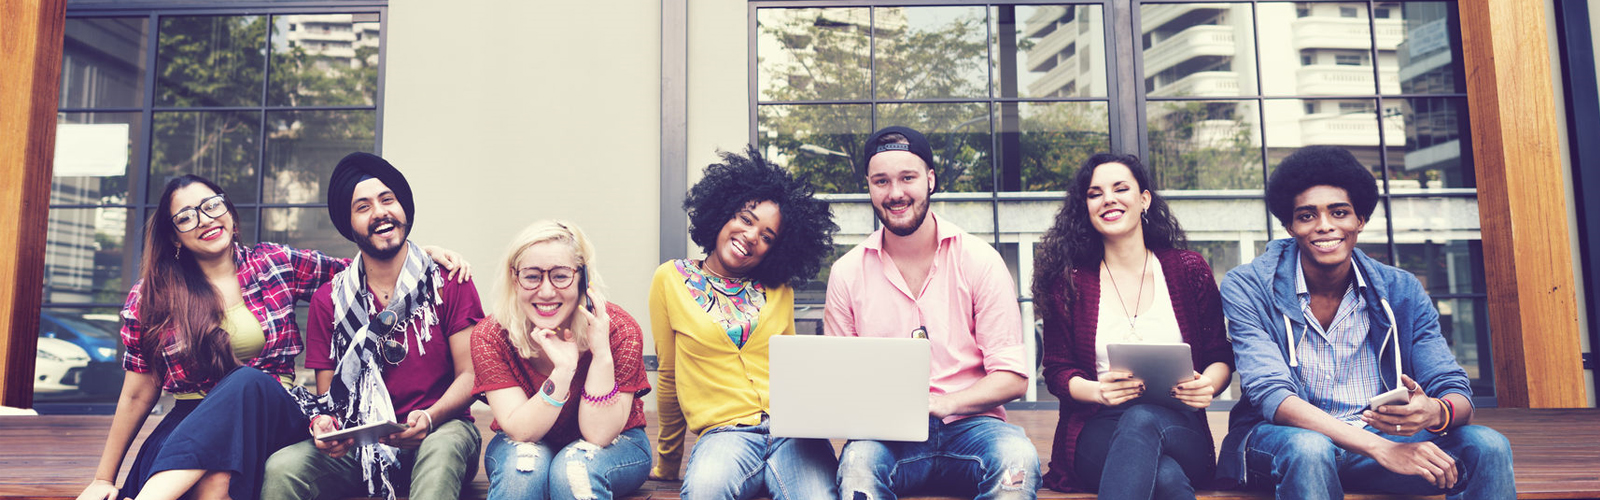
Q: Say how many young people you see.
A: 7